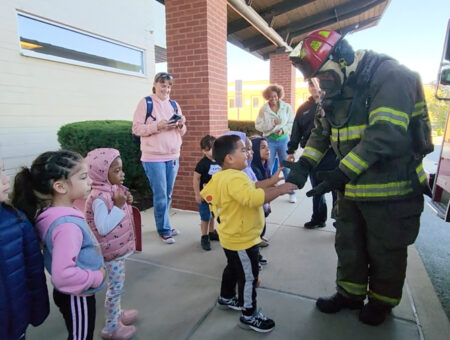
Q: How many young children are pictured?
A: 7